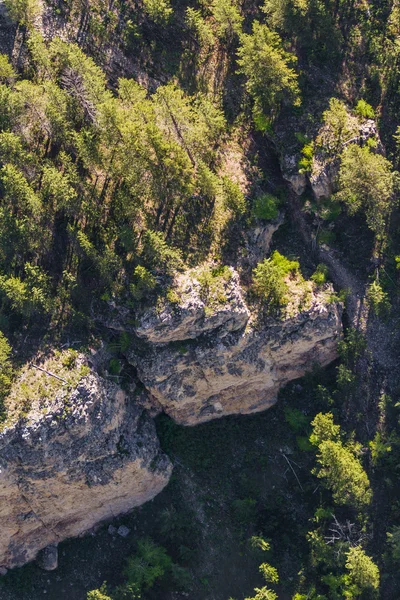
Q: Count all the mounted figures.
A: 0